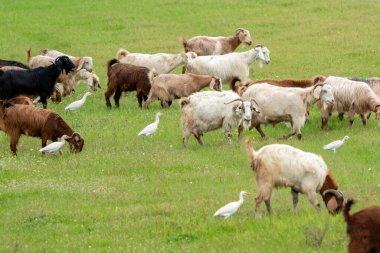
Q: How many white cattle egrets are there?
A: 5